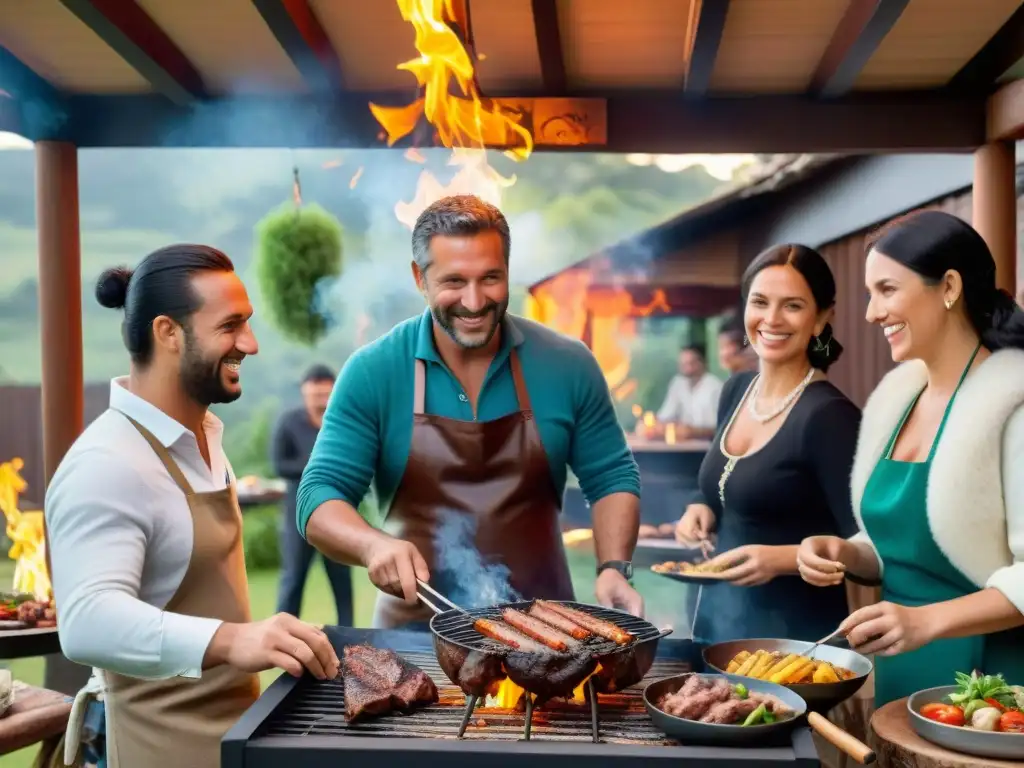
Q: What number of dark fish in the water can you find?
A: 0